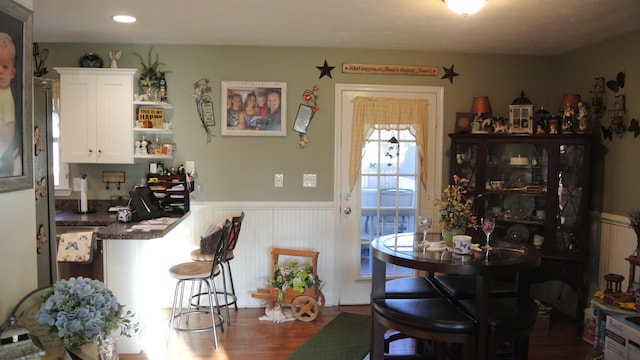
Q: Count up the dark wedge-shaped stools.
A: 4